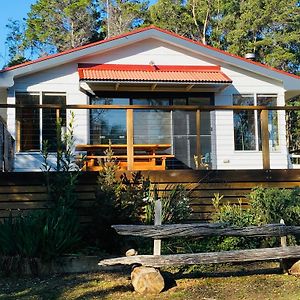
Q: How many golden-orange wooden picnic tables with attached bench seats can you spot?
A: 1